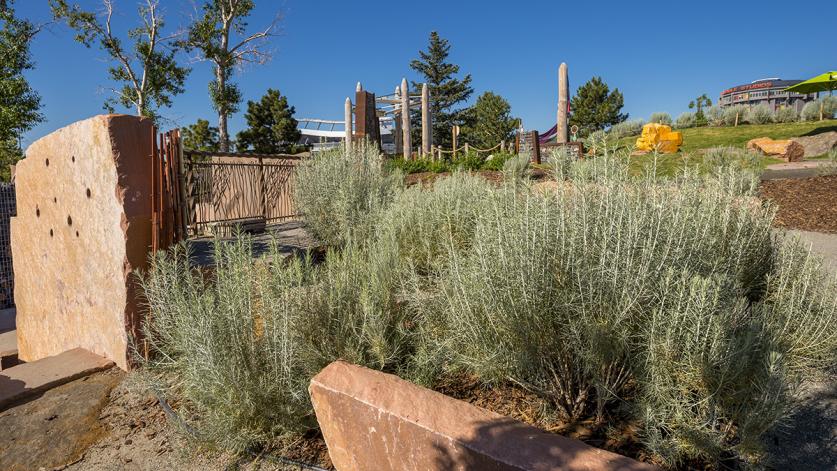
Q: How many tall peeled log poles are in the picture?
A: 6